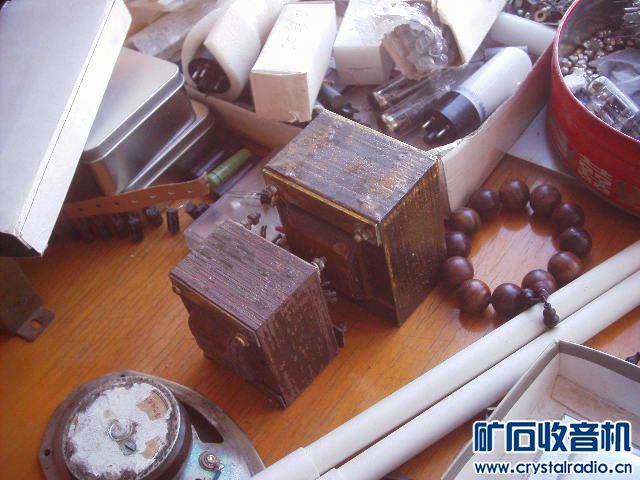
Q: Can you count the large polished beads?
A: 12